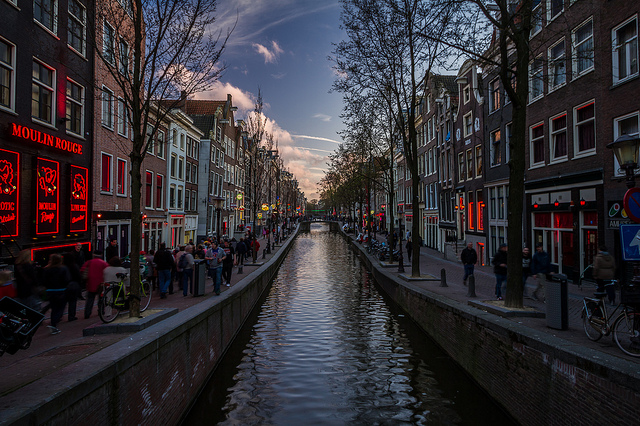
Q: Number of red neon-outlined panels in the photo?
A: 3